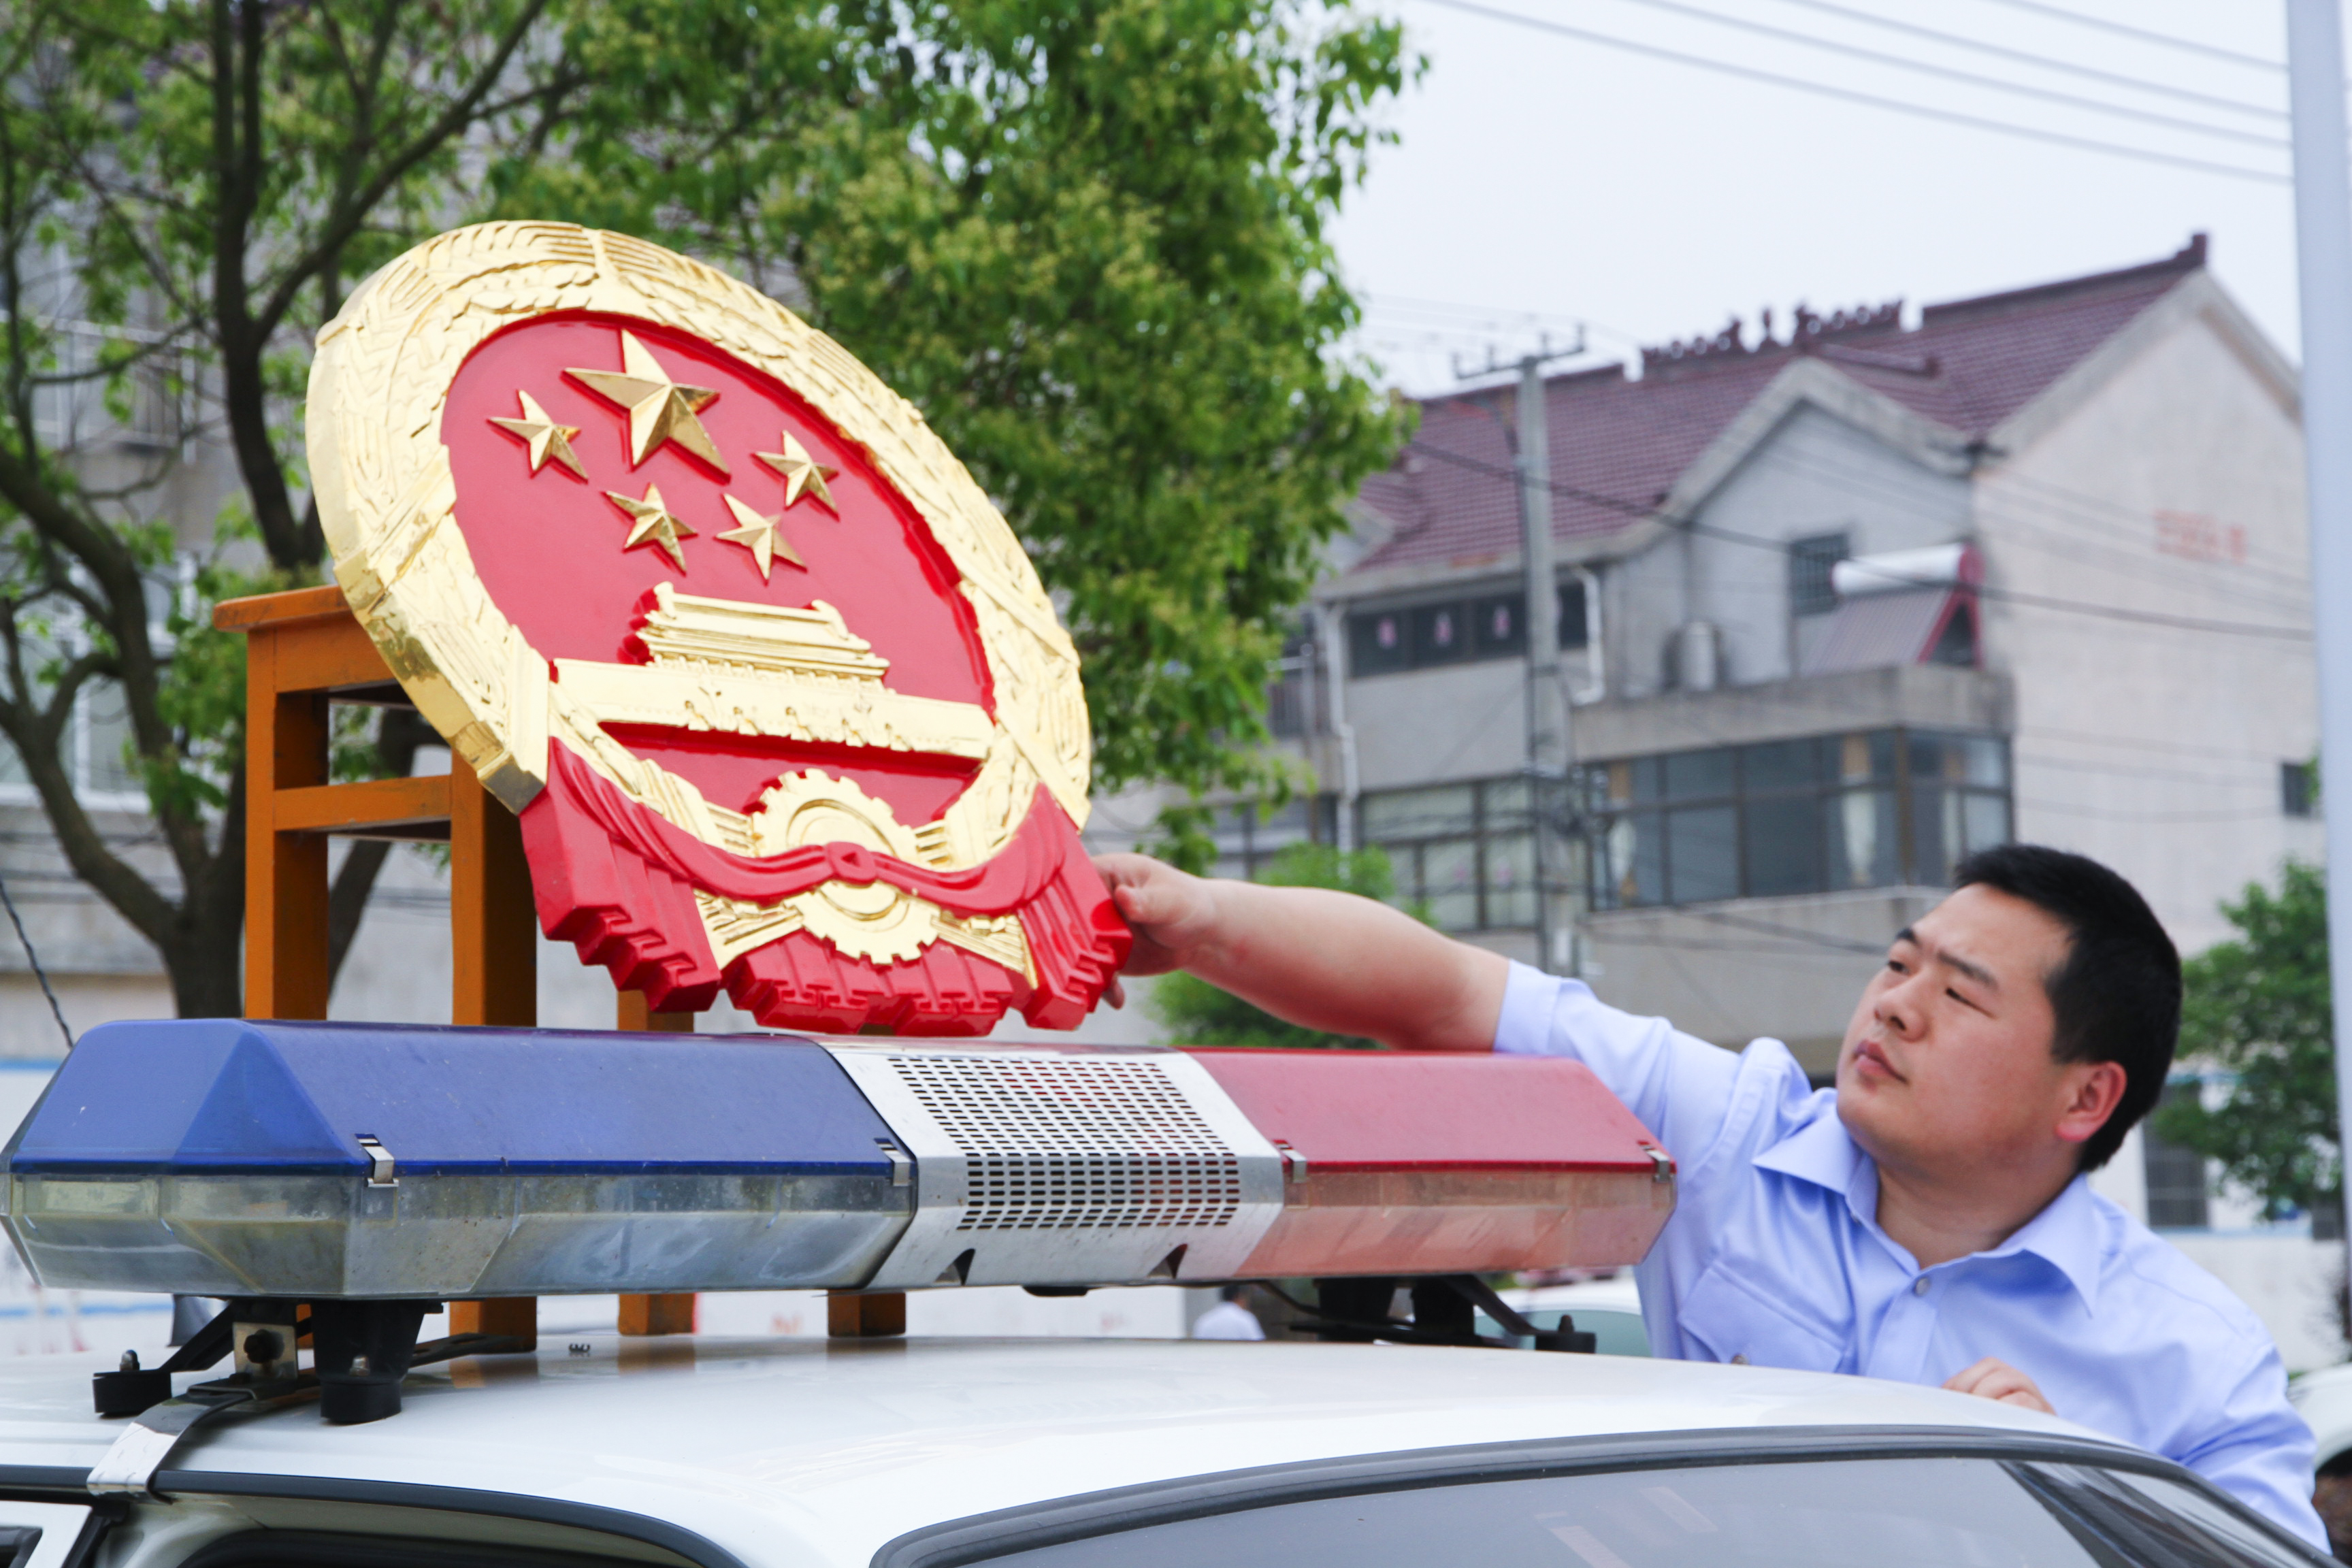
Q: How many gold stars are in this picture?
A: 5